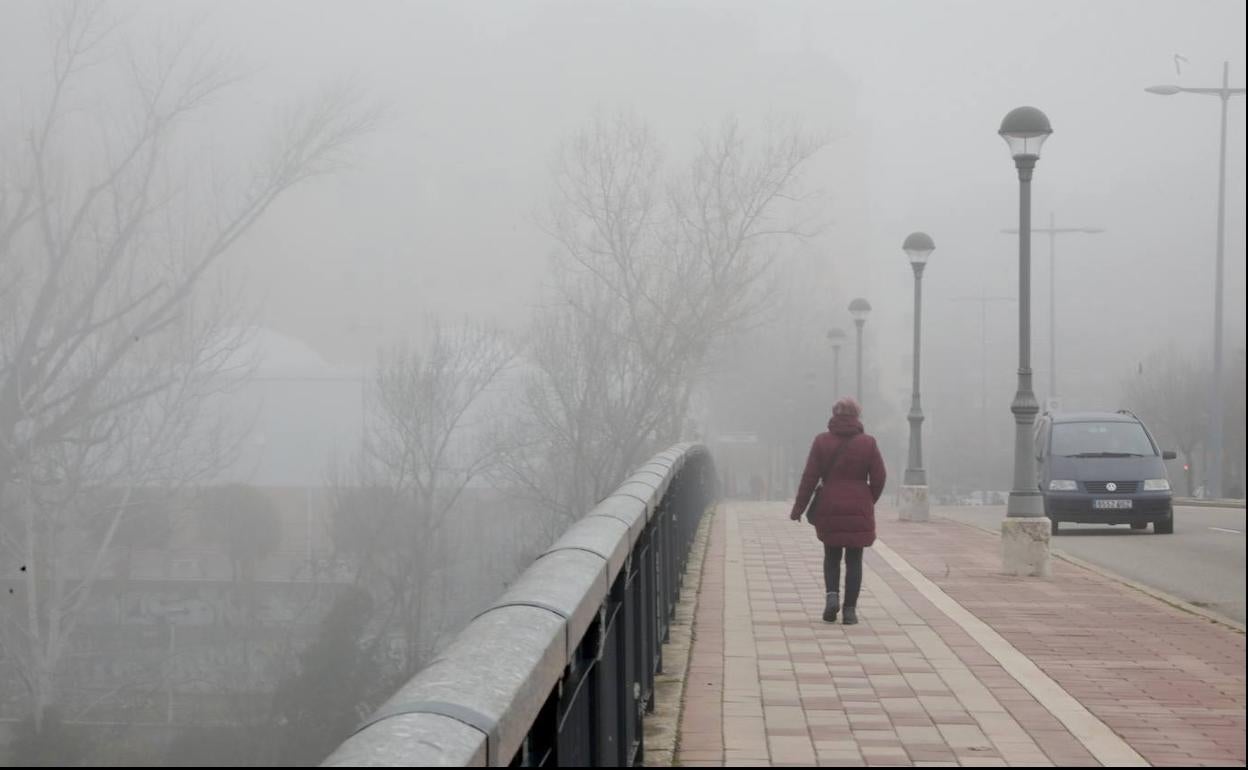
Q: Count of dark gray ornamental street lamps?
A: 4